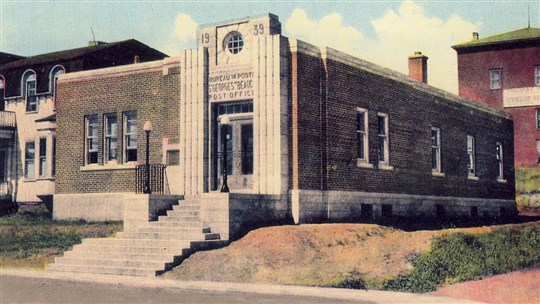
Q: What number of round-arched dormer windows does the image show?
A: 3